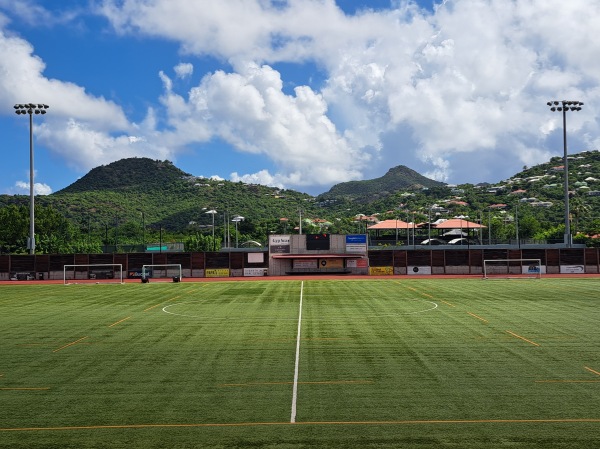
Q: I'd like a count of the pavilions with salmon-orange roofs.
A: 2